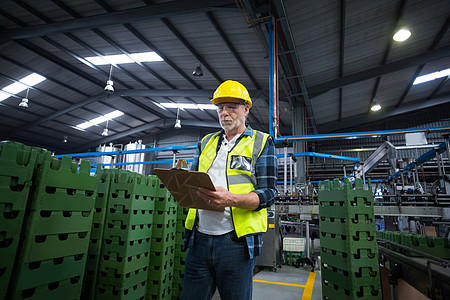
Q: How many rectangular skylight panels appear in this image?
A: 5